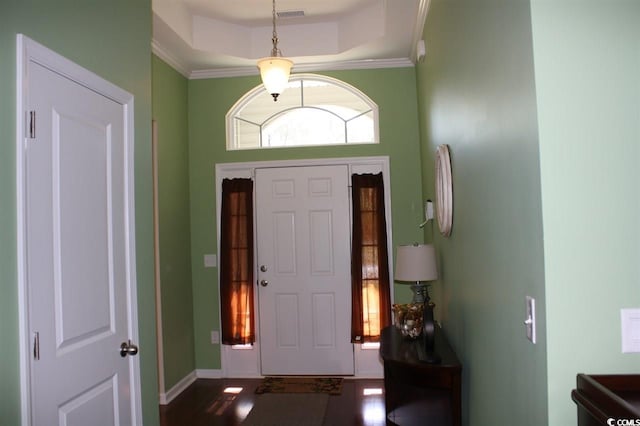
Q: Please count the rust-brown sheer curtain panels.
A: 2